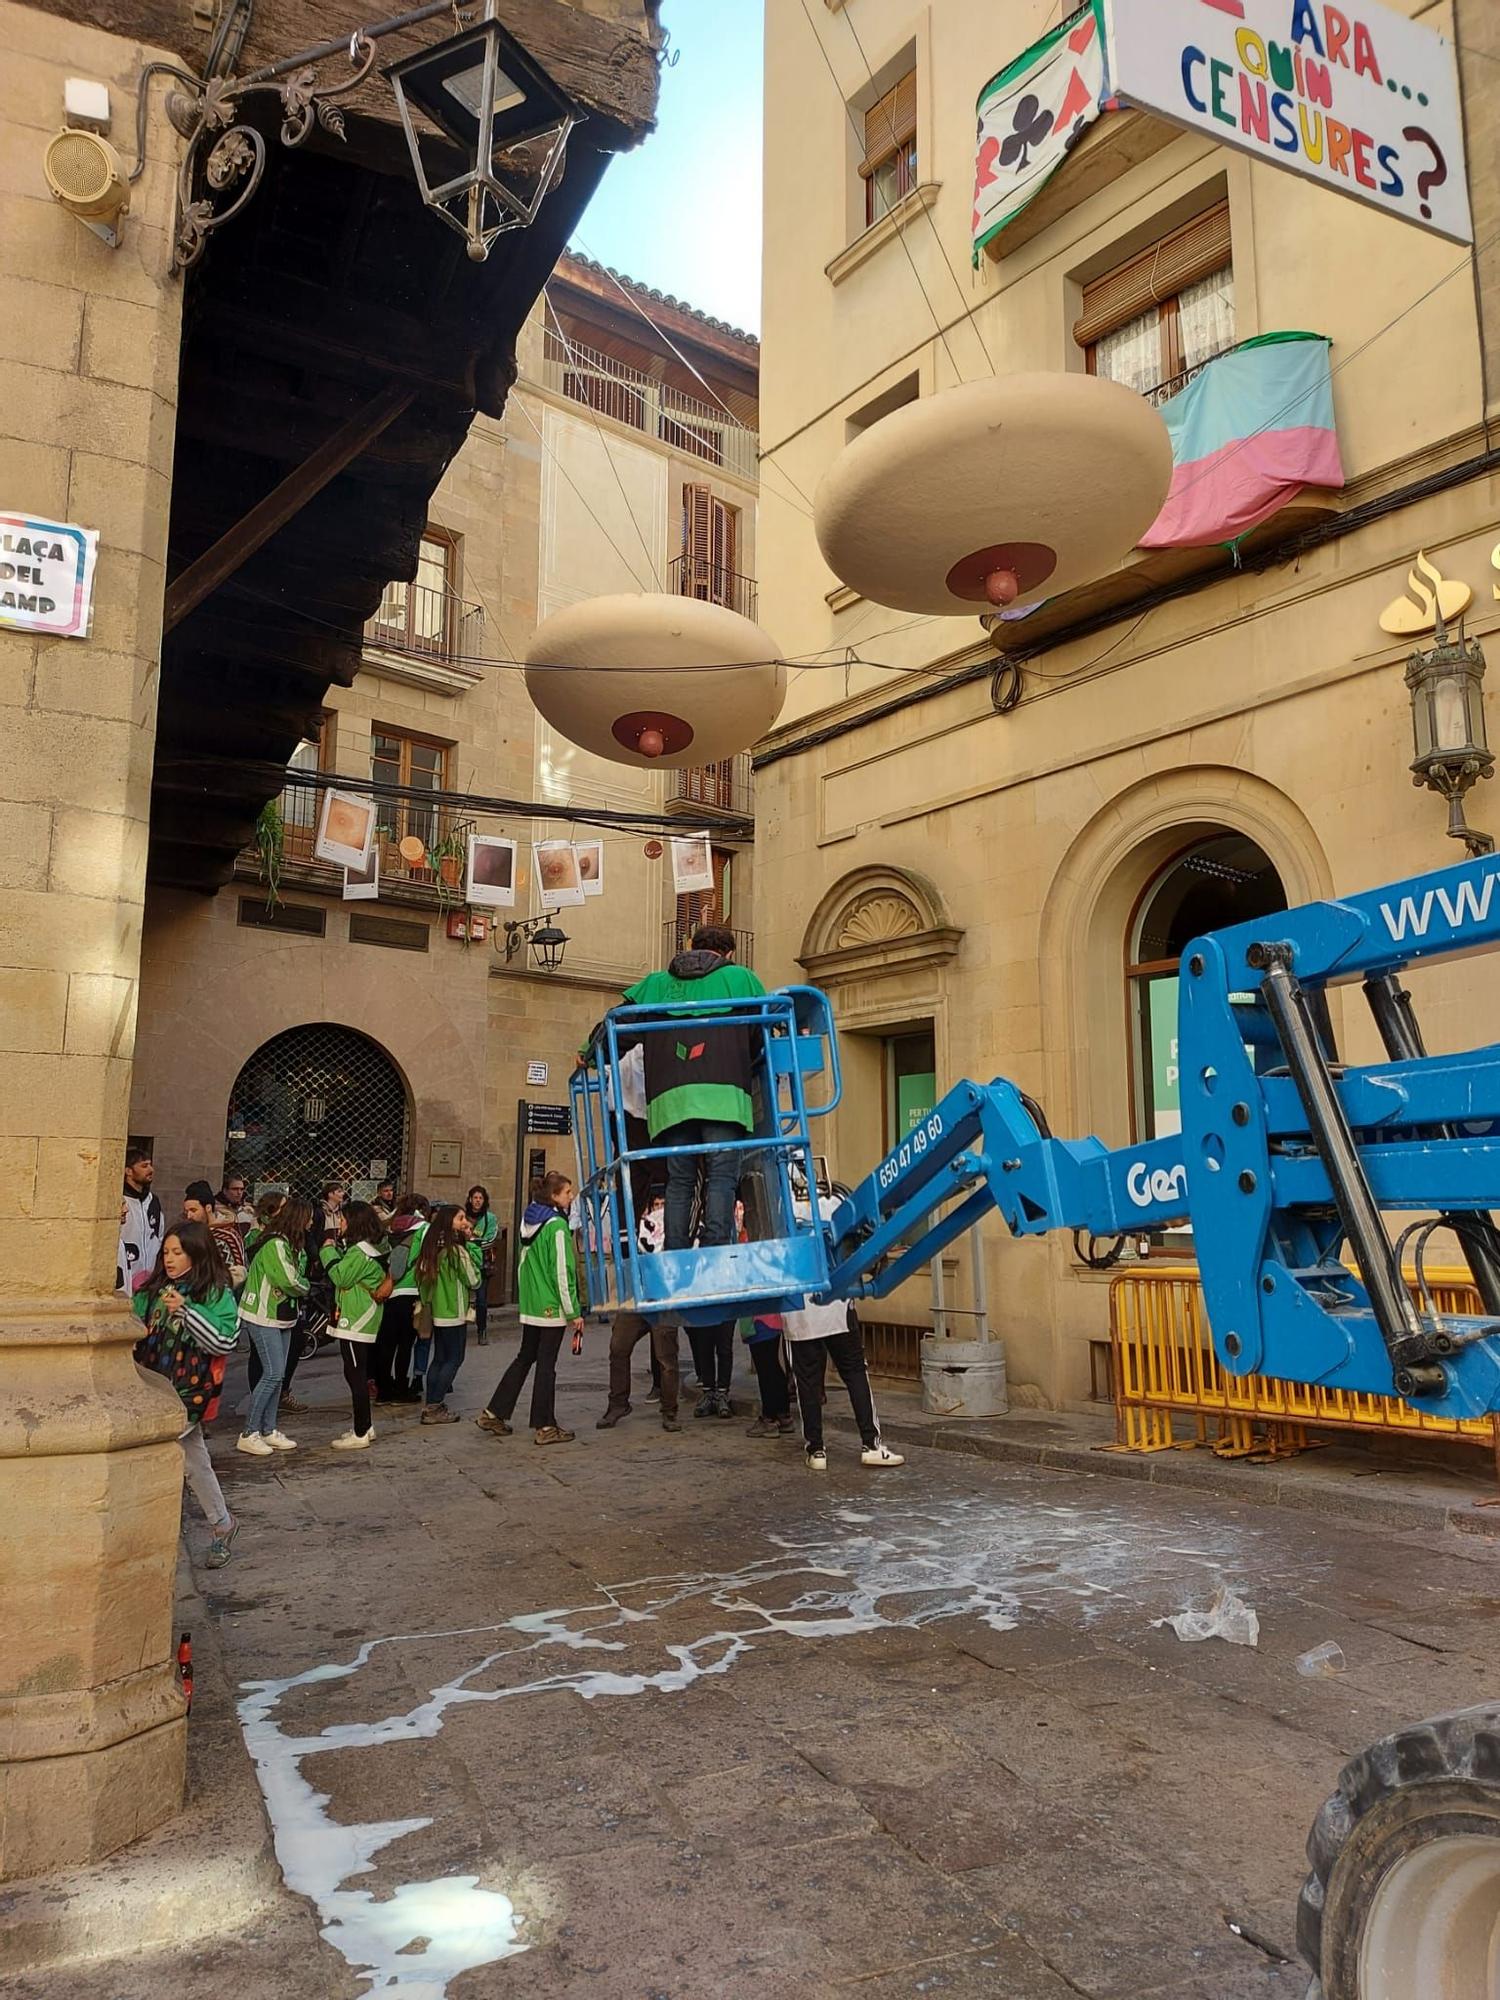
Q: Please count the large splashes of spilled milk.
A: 1